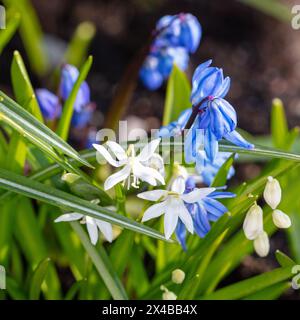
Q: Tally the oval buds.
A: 4